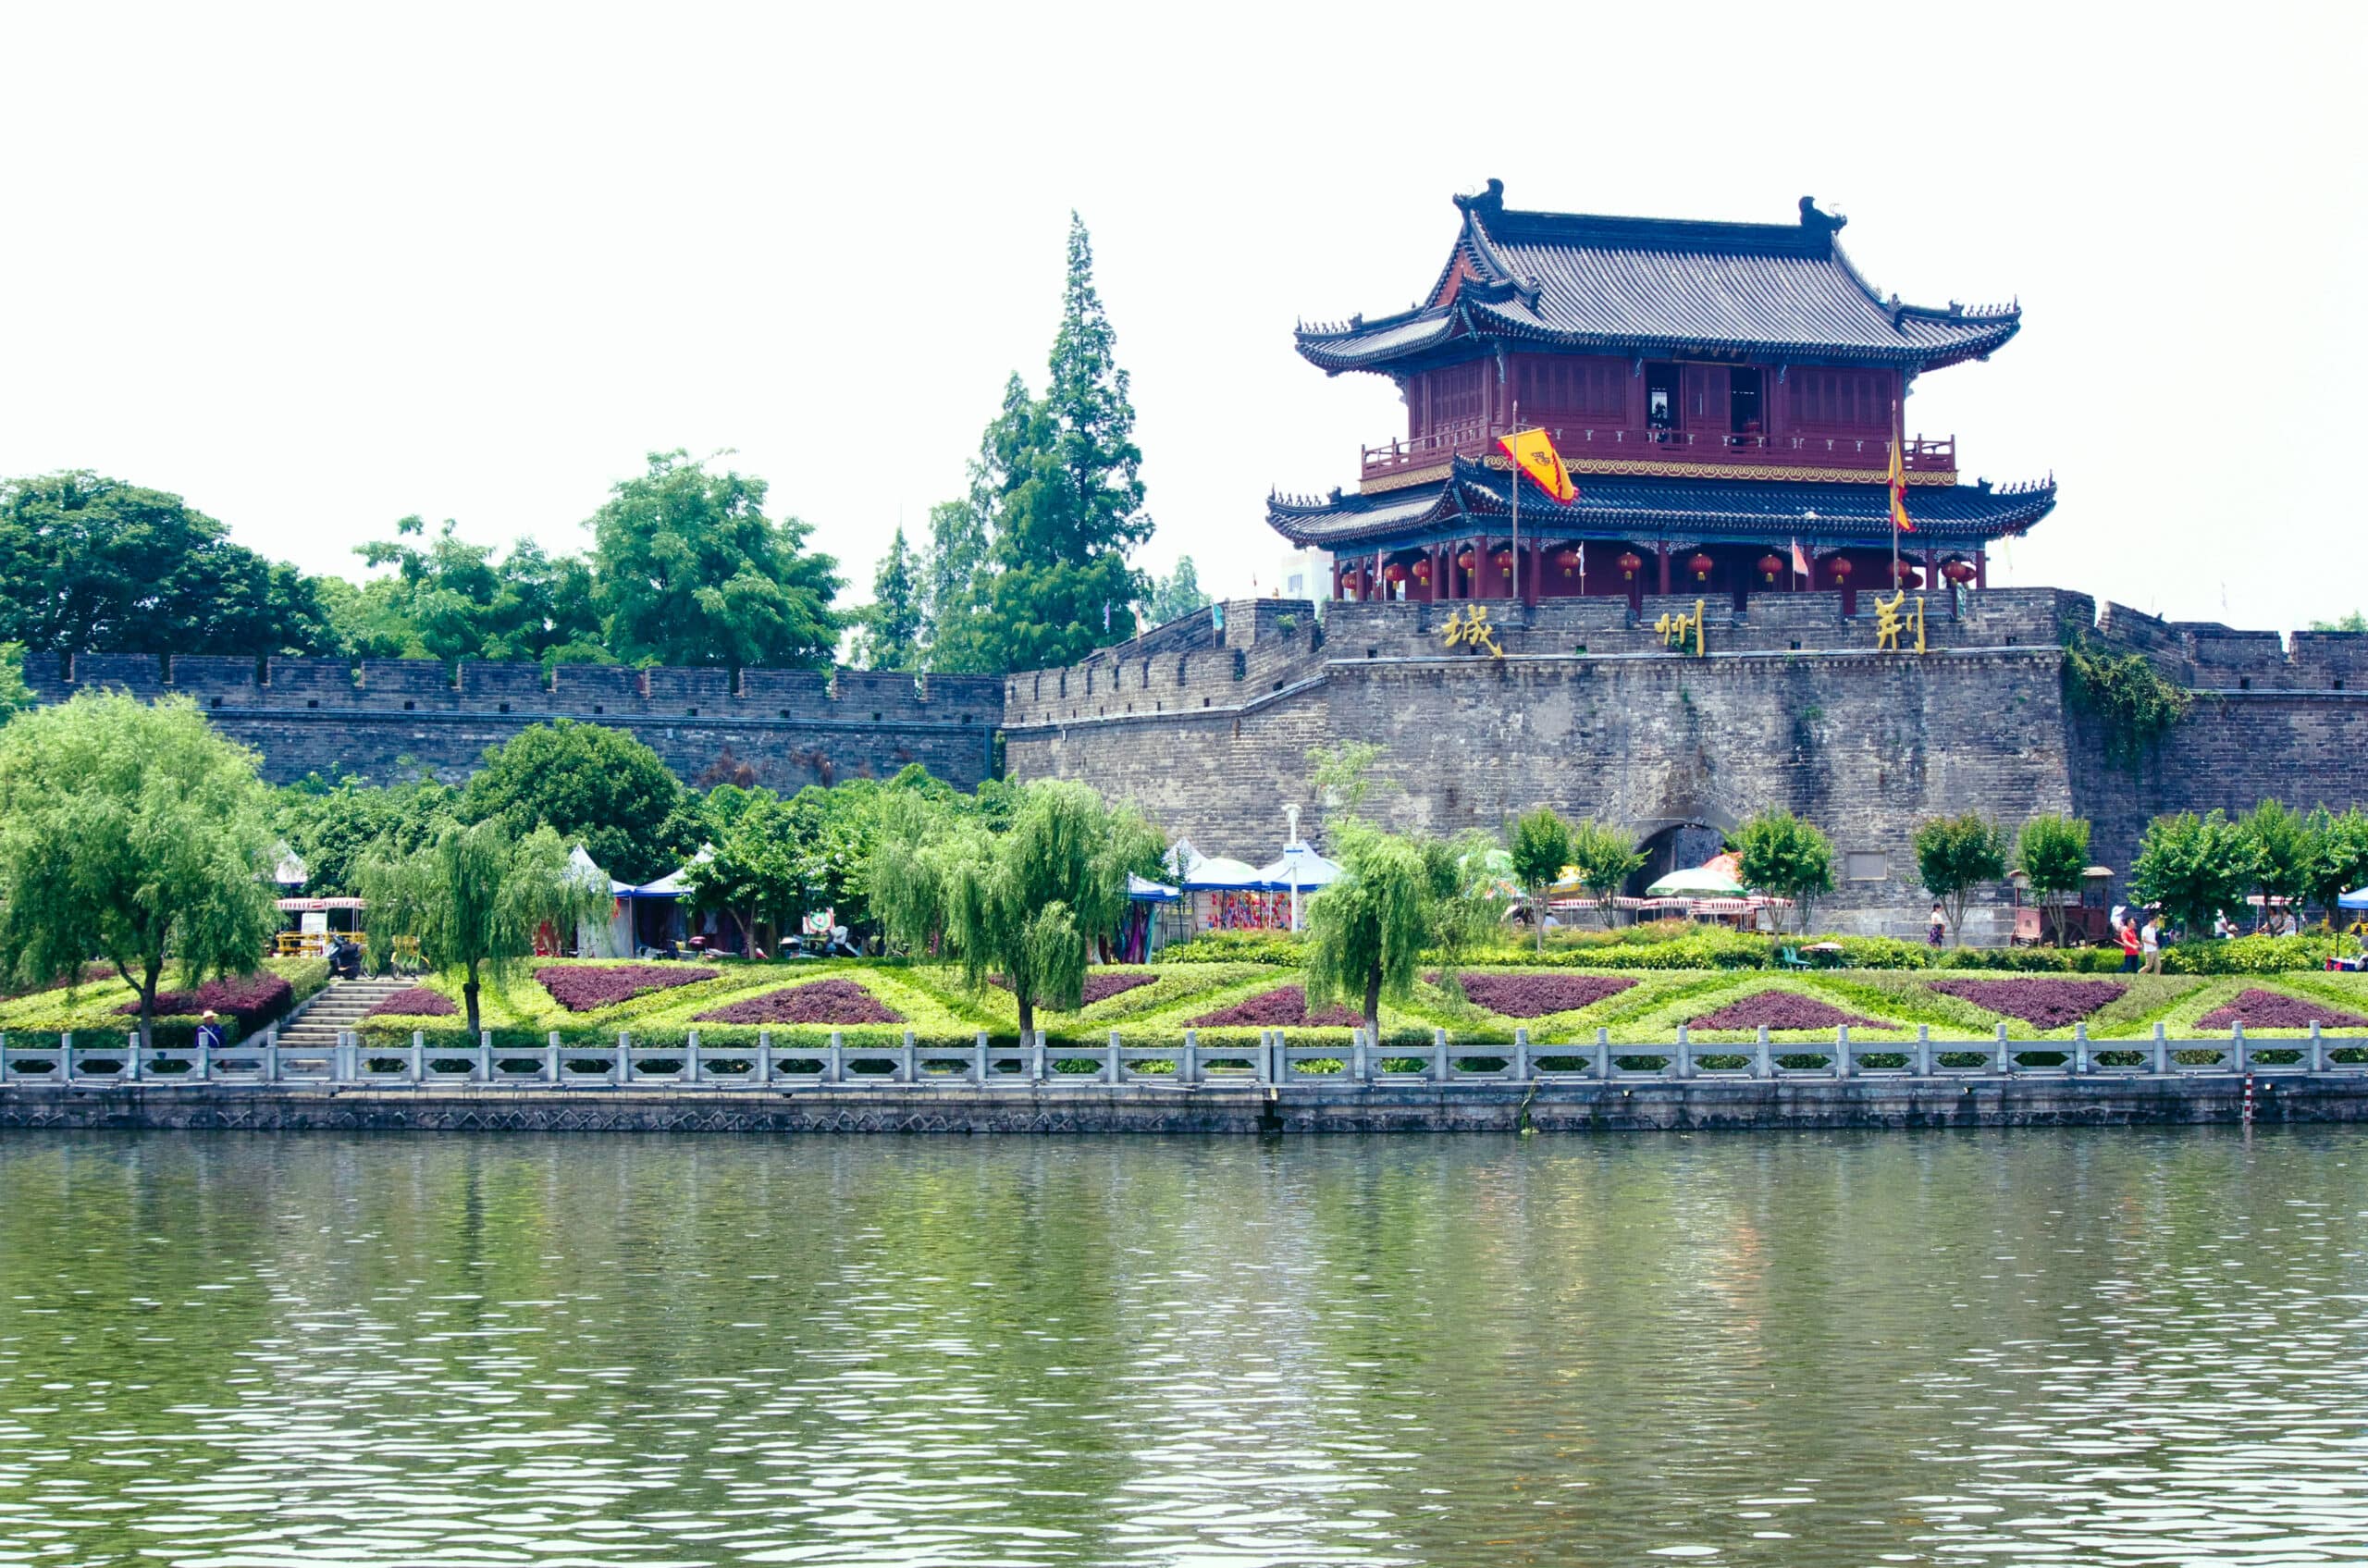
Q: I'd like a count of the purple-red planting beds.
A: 11